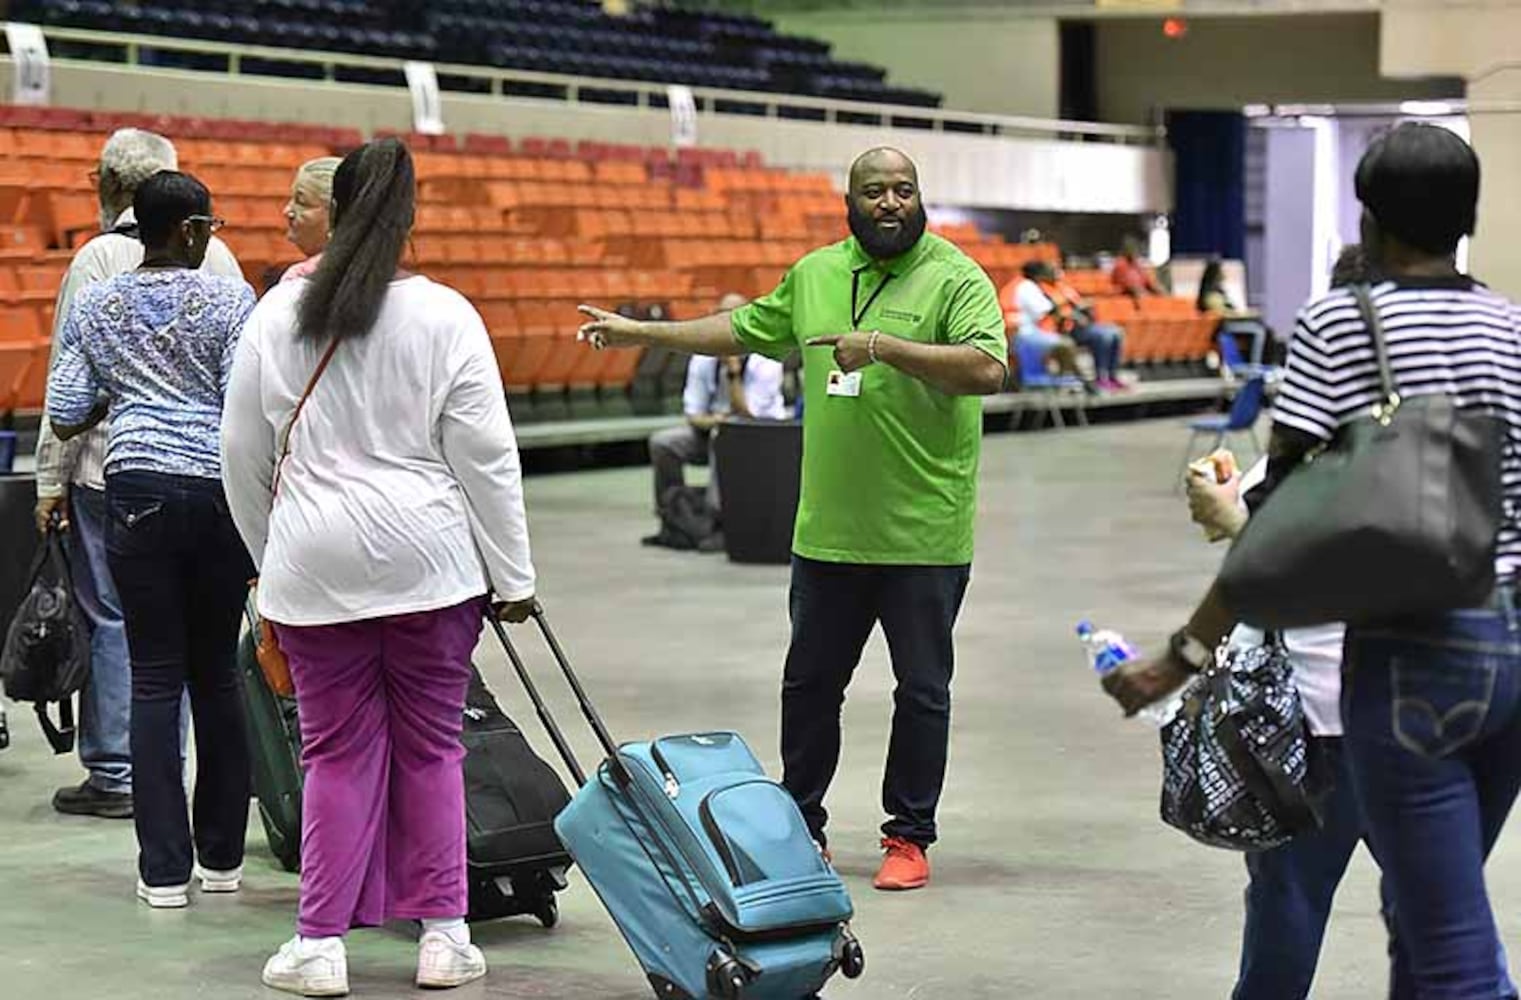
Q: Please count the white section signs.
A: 3